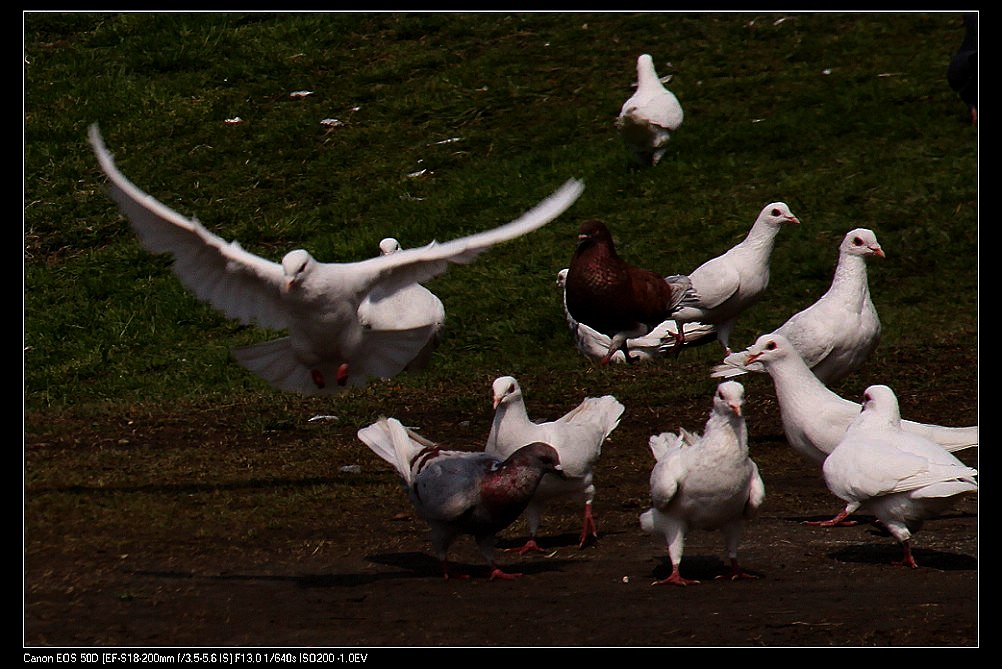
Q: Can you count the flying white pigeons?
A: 1